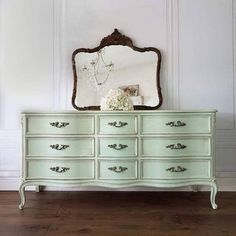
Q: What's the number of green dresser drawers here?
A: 9